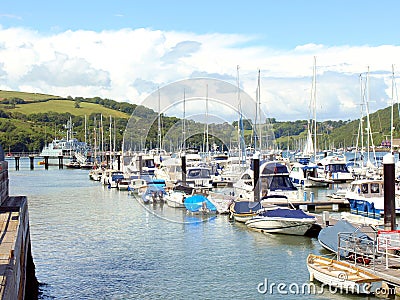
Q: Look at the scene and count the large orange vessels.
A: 0